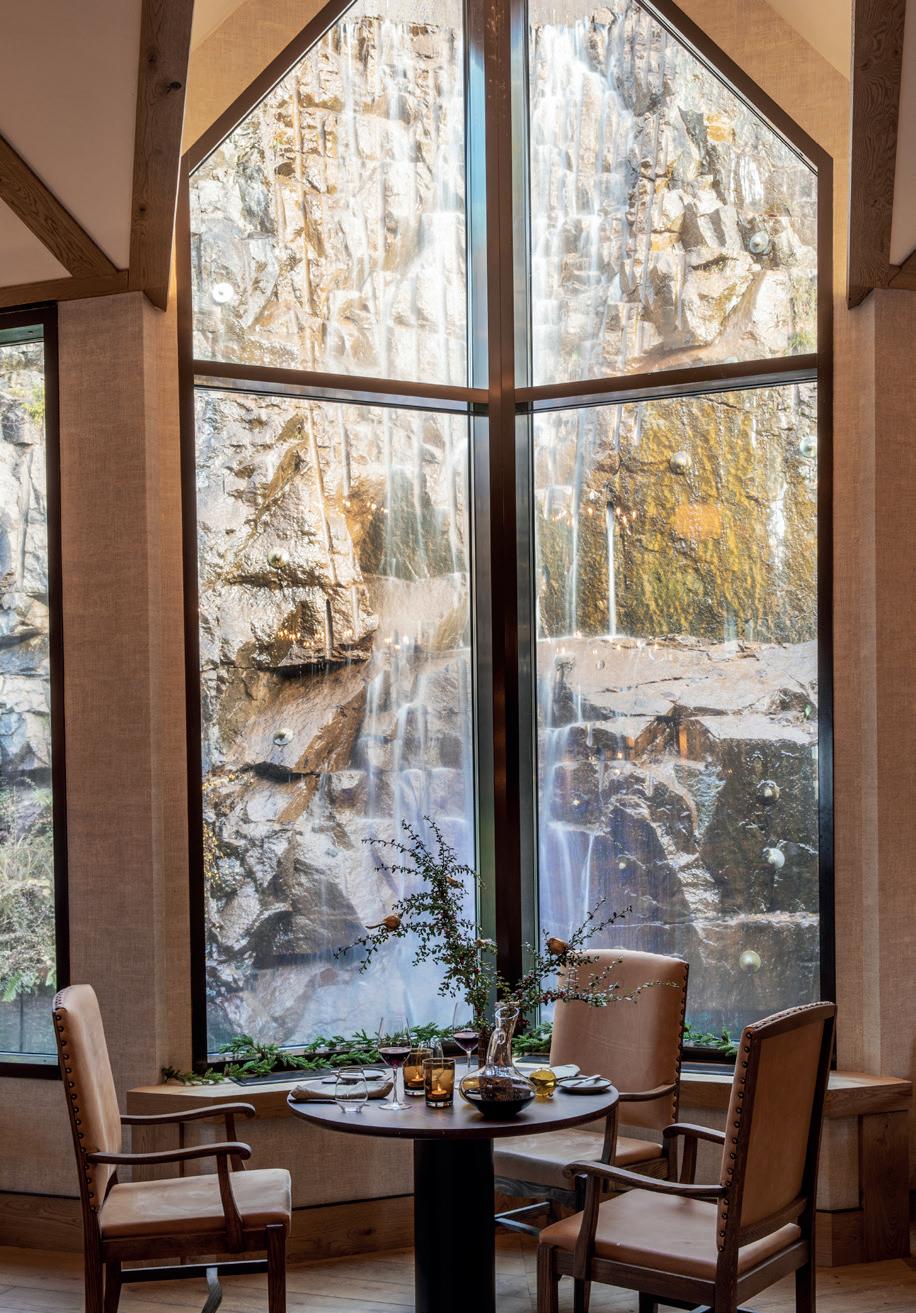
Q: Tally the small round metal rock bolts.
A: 9